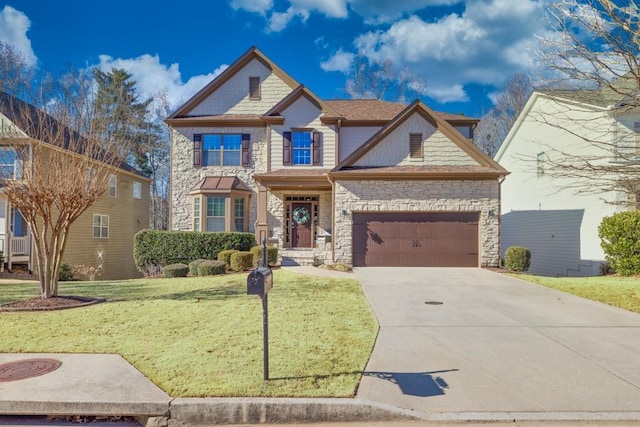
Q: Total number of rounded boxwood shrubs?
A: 7